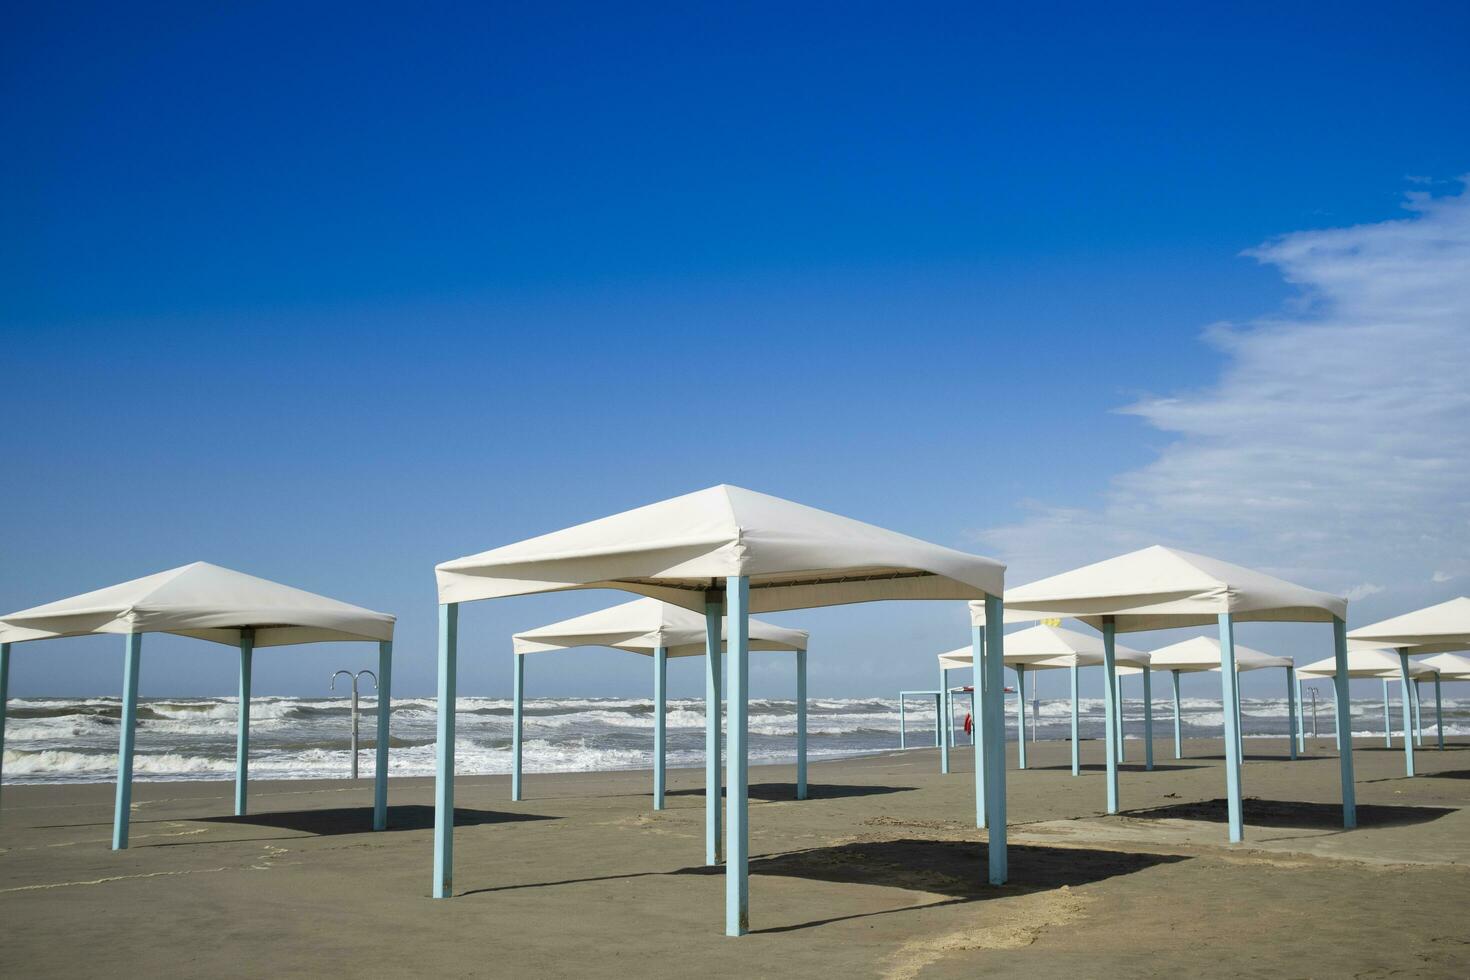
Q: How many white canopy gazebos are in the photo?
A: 9